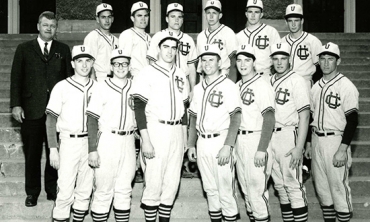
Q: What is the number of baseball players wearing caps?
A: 13